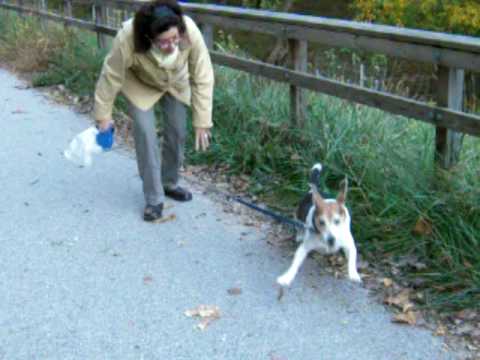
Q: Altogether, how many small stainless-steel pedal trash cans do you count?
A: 0